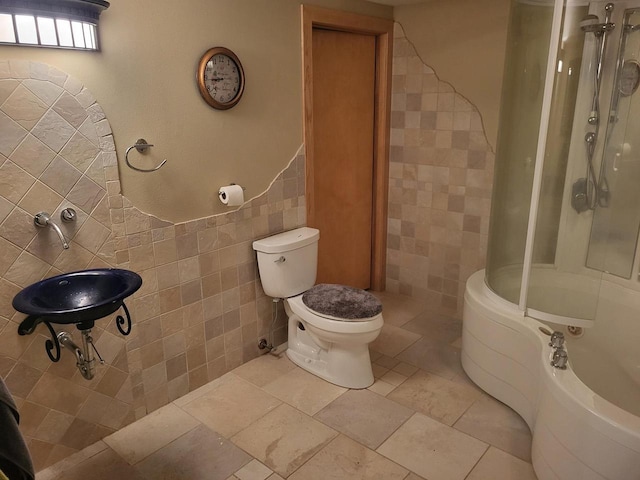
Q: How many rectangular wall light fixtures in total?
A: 1